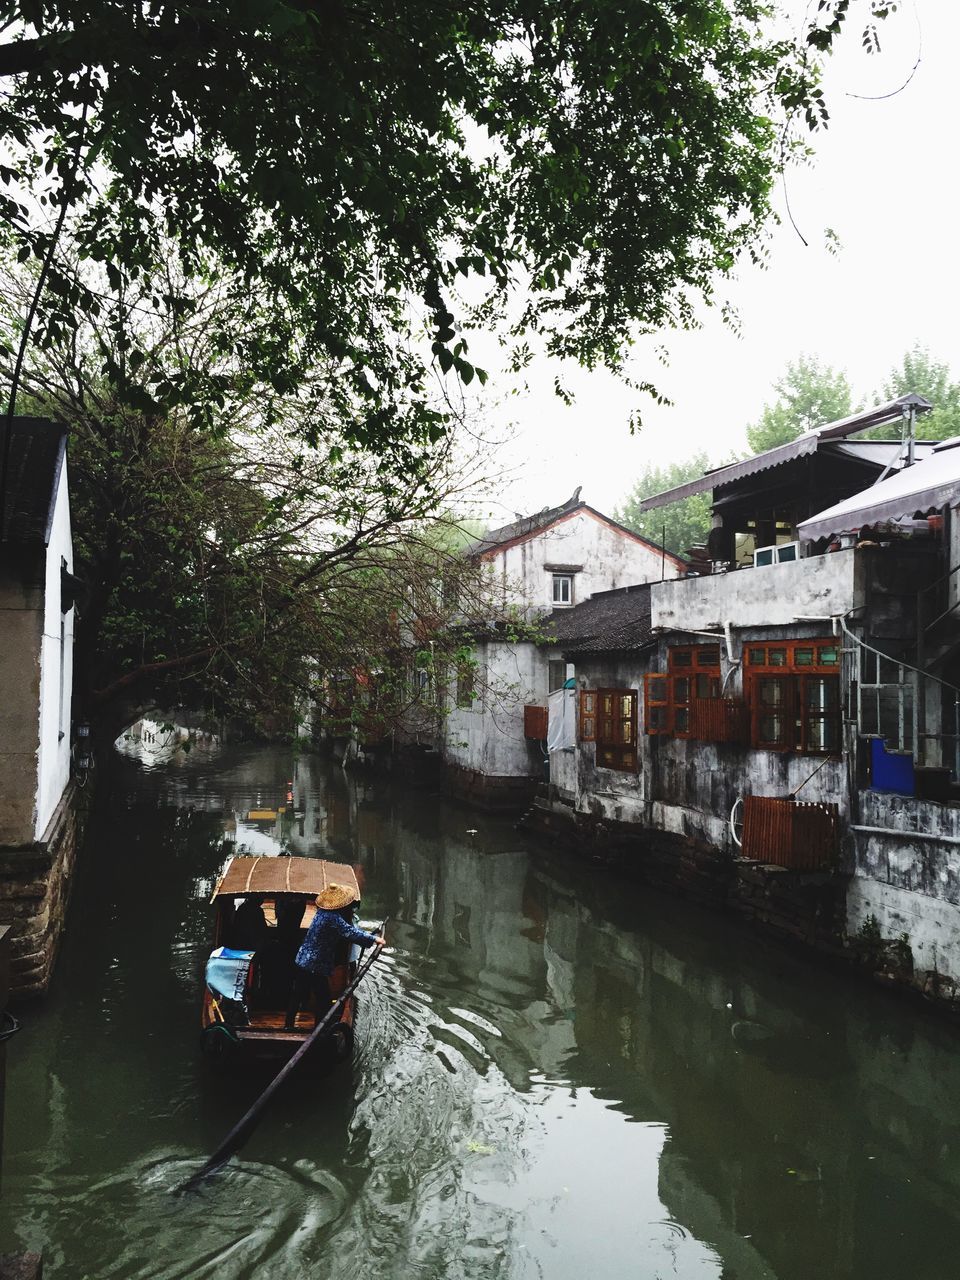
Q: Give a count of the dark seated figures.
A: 2